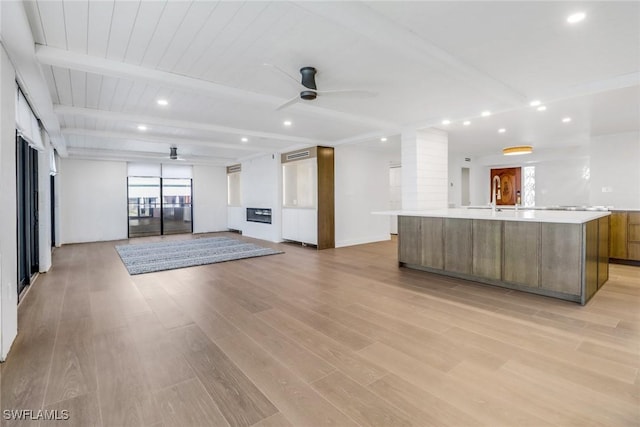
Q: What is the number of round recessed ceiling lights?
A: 13